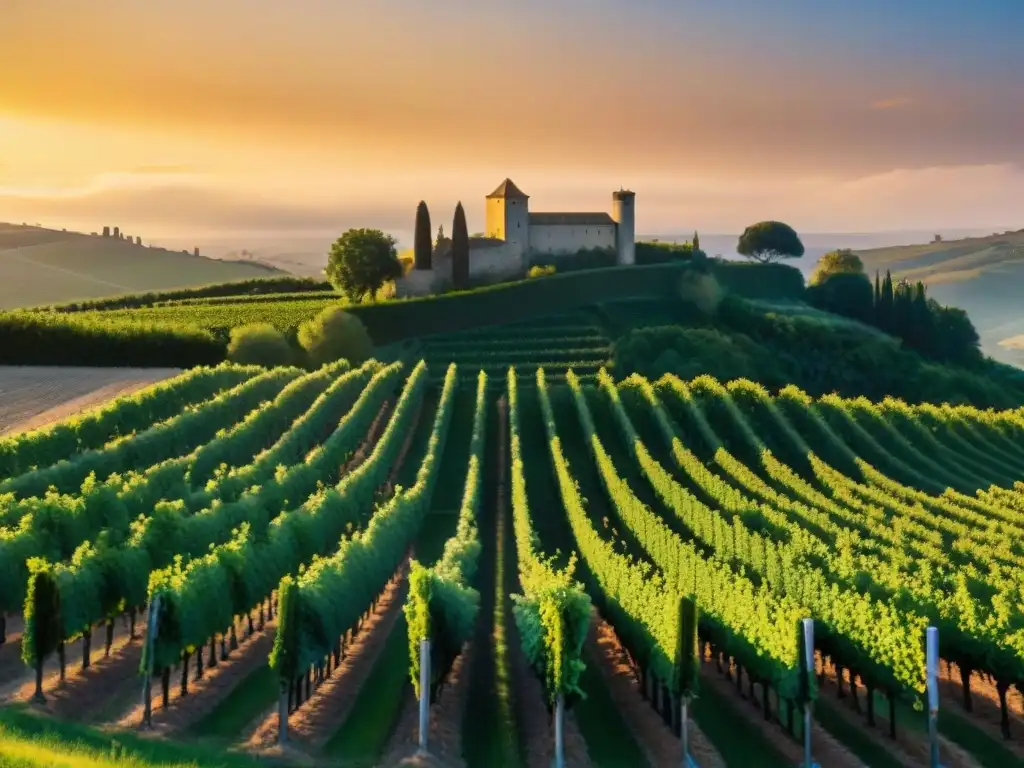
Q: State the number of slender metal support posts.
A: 7